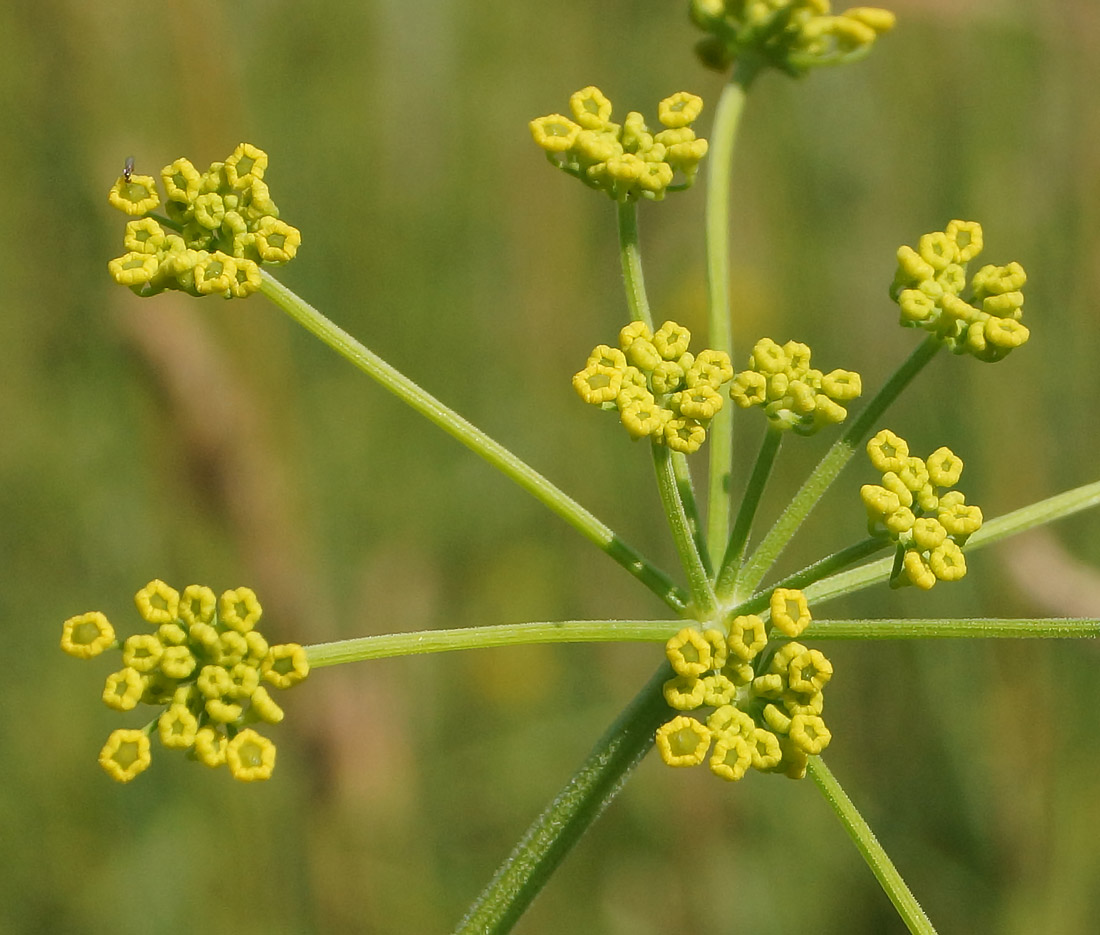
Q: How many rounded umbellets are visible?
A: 9